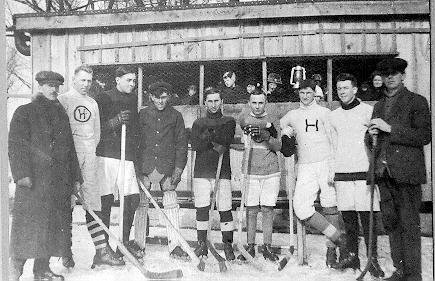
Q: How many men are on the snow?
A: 9